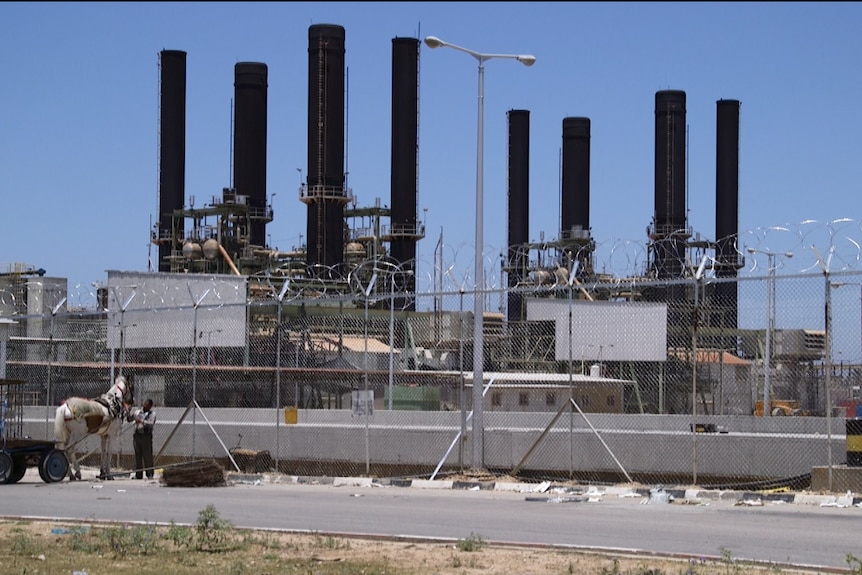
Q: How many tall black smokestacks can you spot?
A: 8